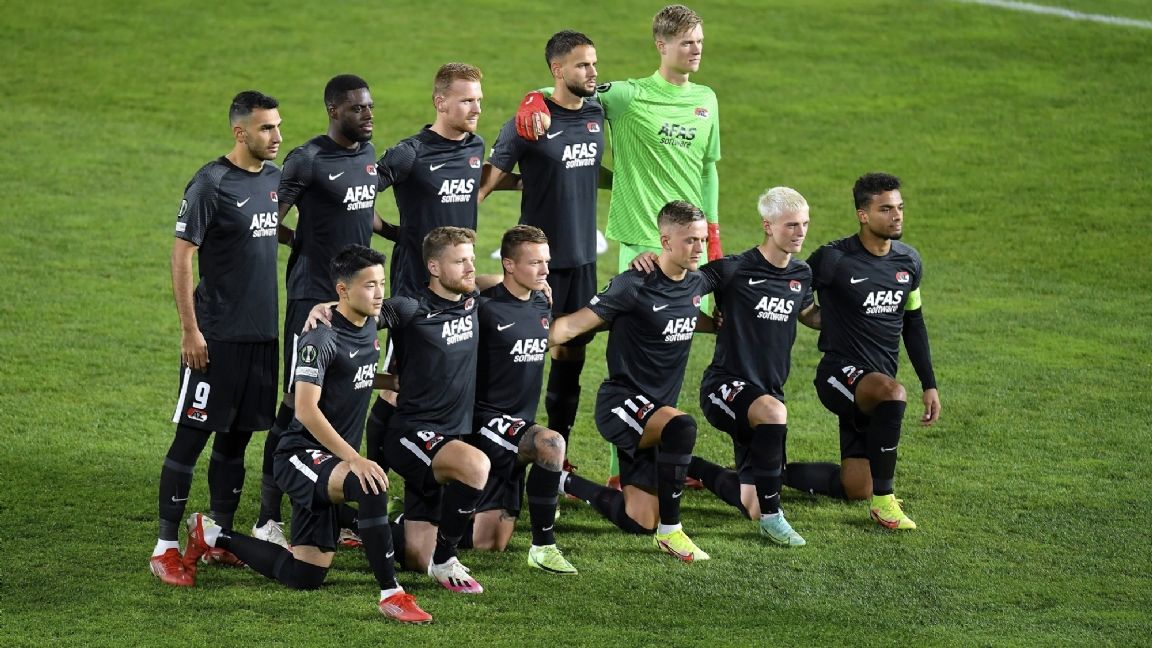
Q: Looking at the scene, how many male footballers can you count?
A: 11